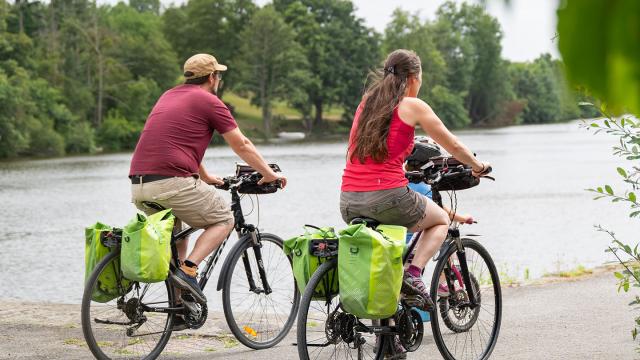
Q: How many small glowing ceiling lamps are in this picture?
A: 0